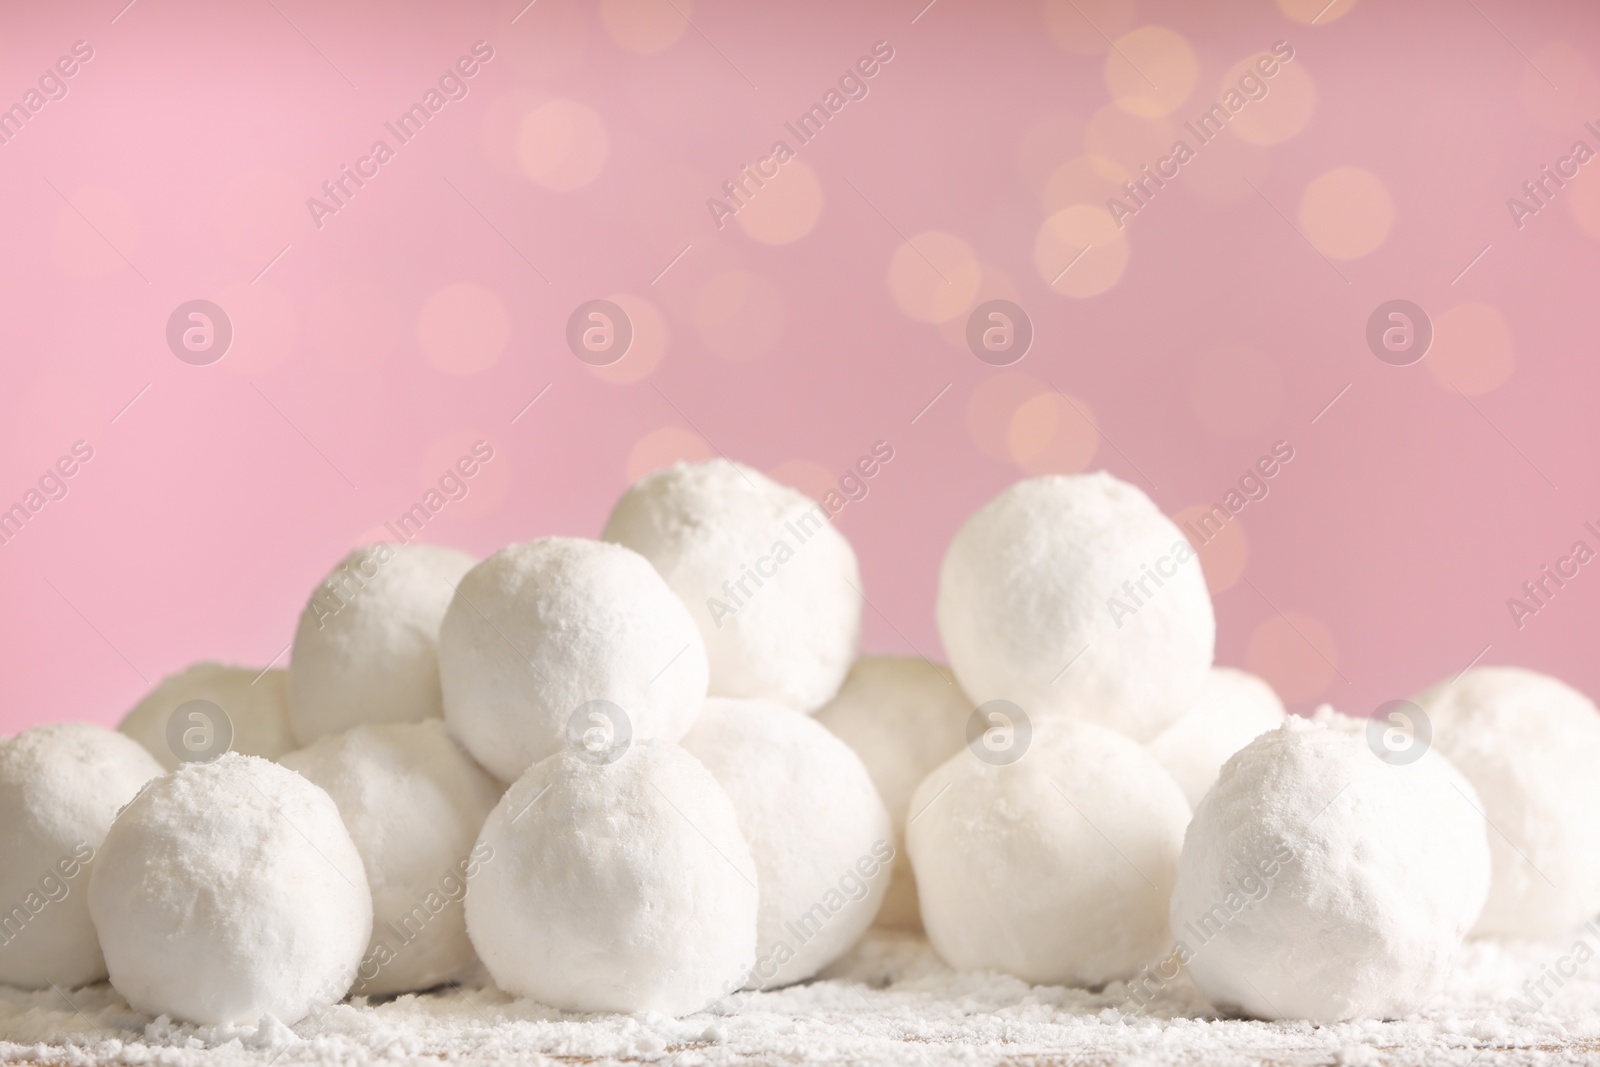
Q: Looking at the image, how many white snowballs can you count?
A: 15